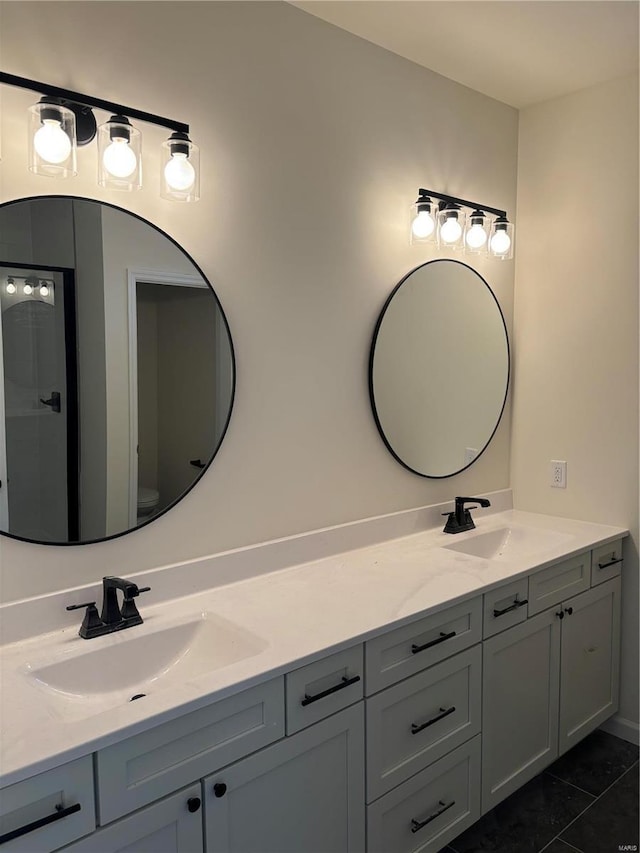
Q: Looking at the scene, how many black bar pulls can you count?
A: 7